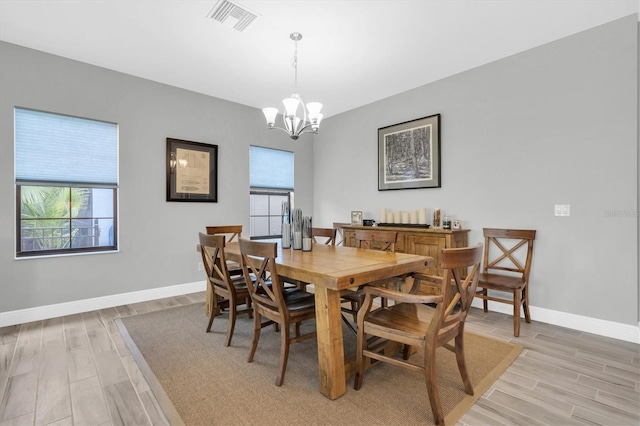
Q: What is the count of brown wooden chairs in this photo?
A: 8